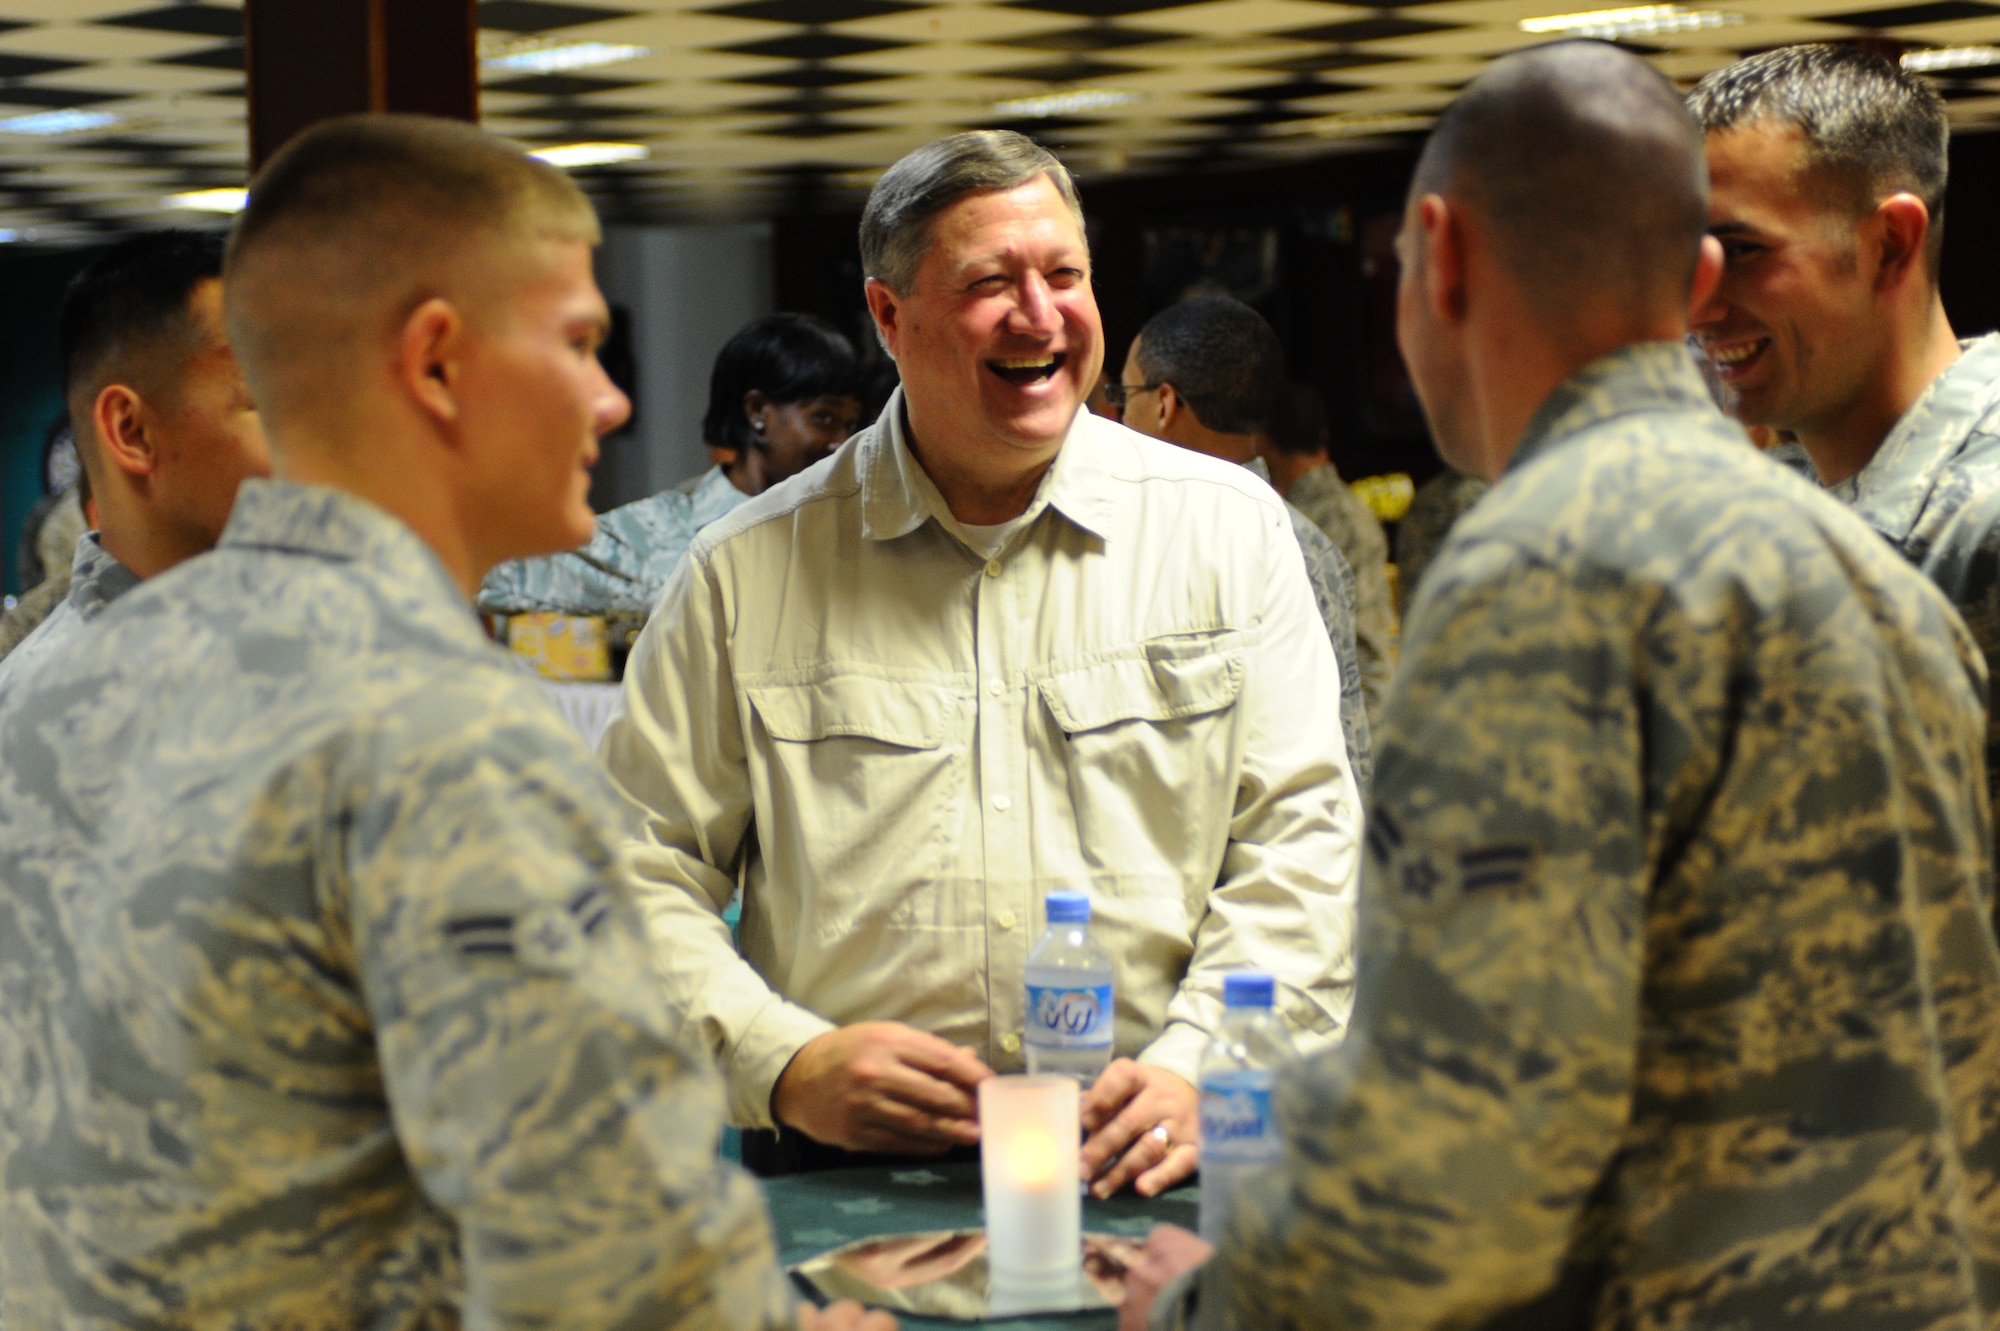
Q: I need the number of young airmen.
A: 4